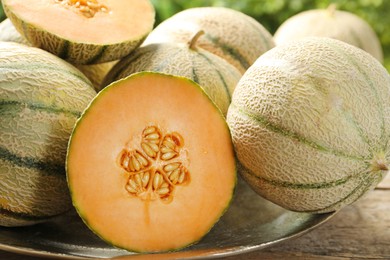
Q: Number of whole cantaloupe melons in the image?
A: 6